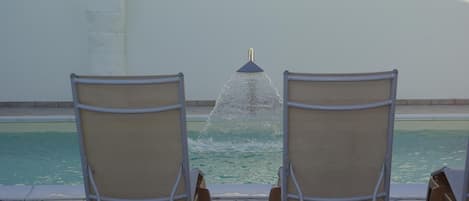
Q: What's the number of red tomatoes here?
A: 0